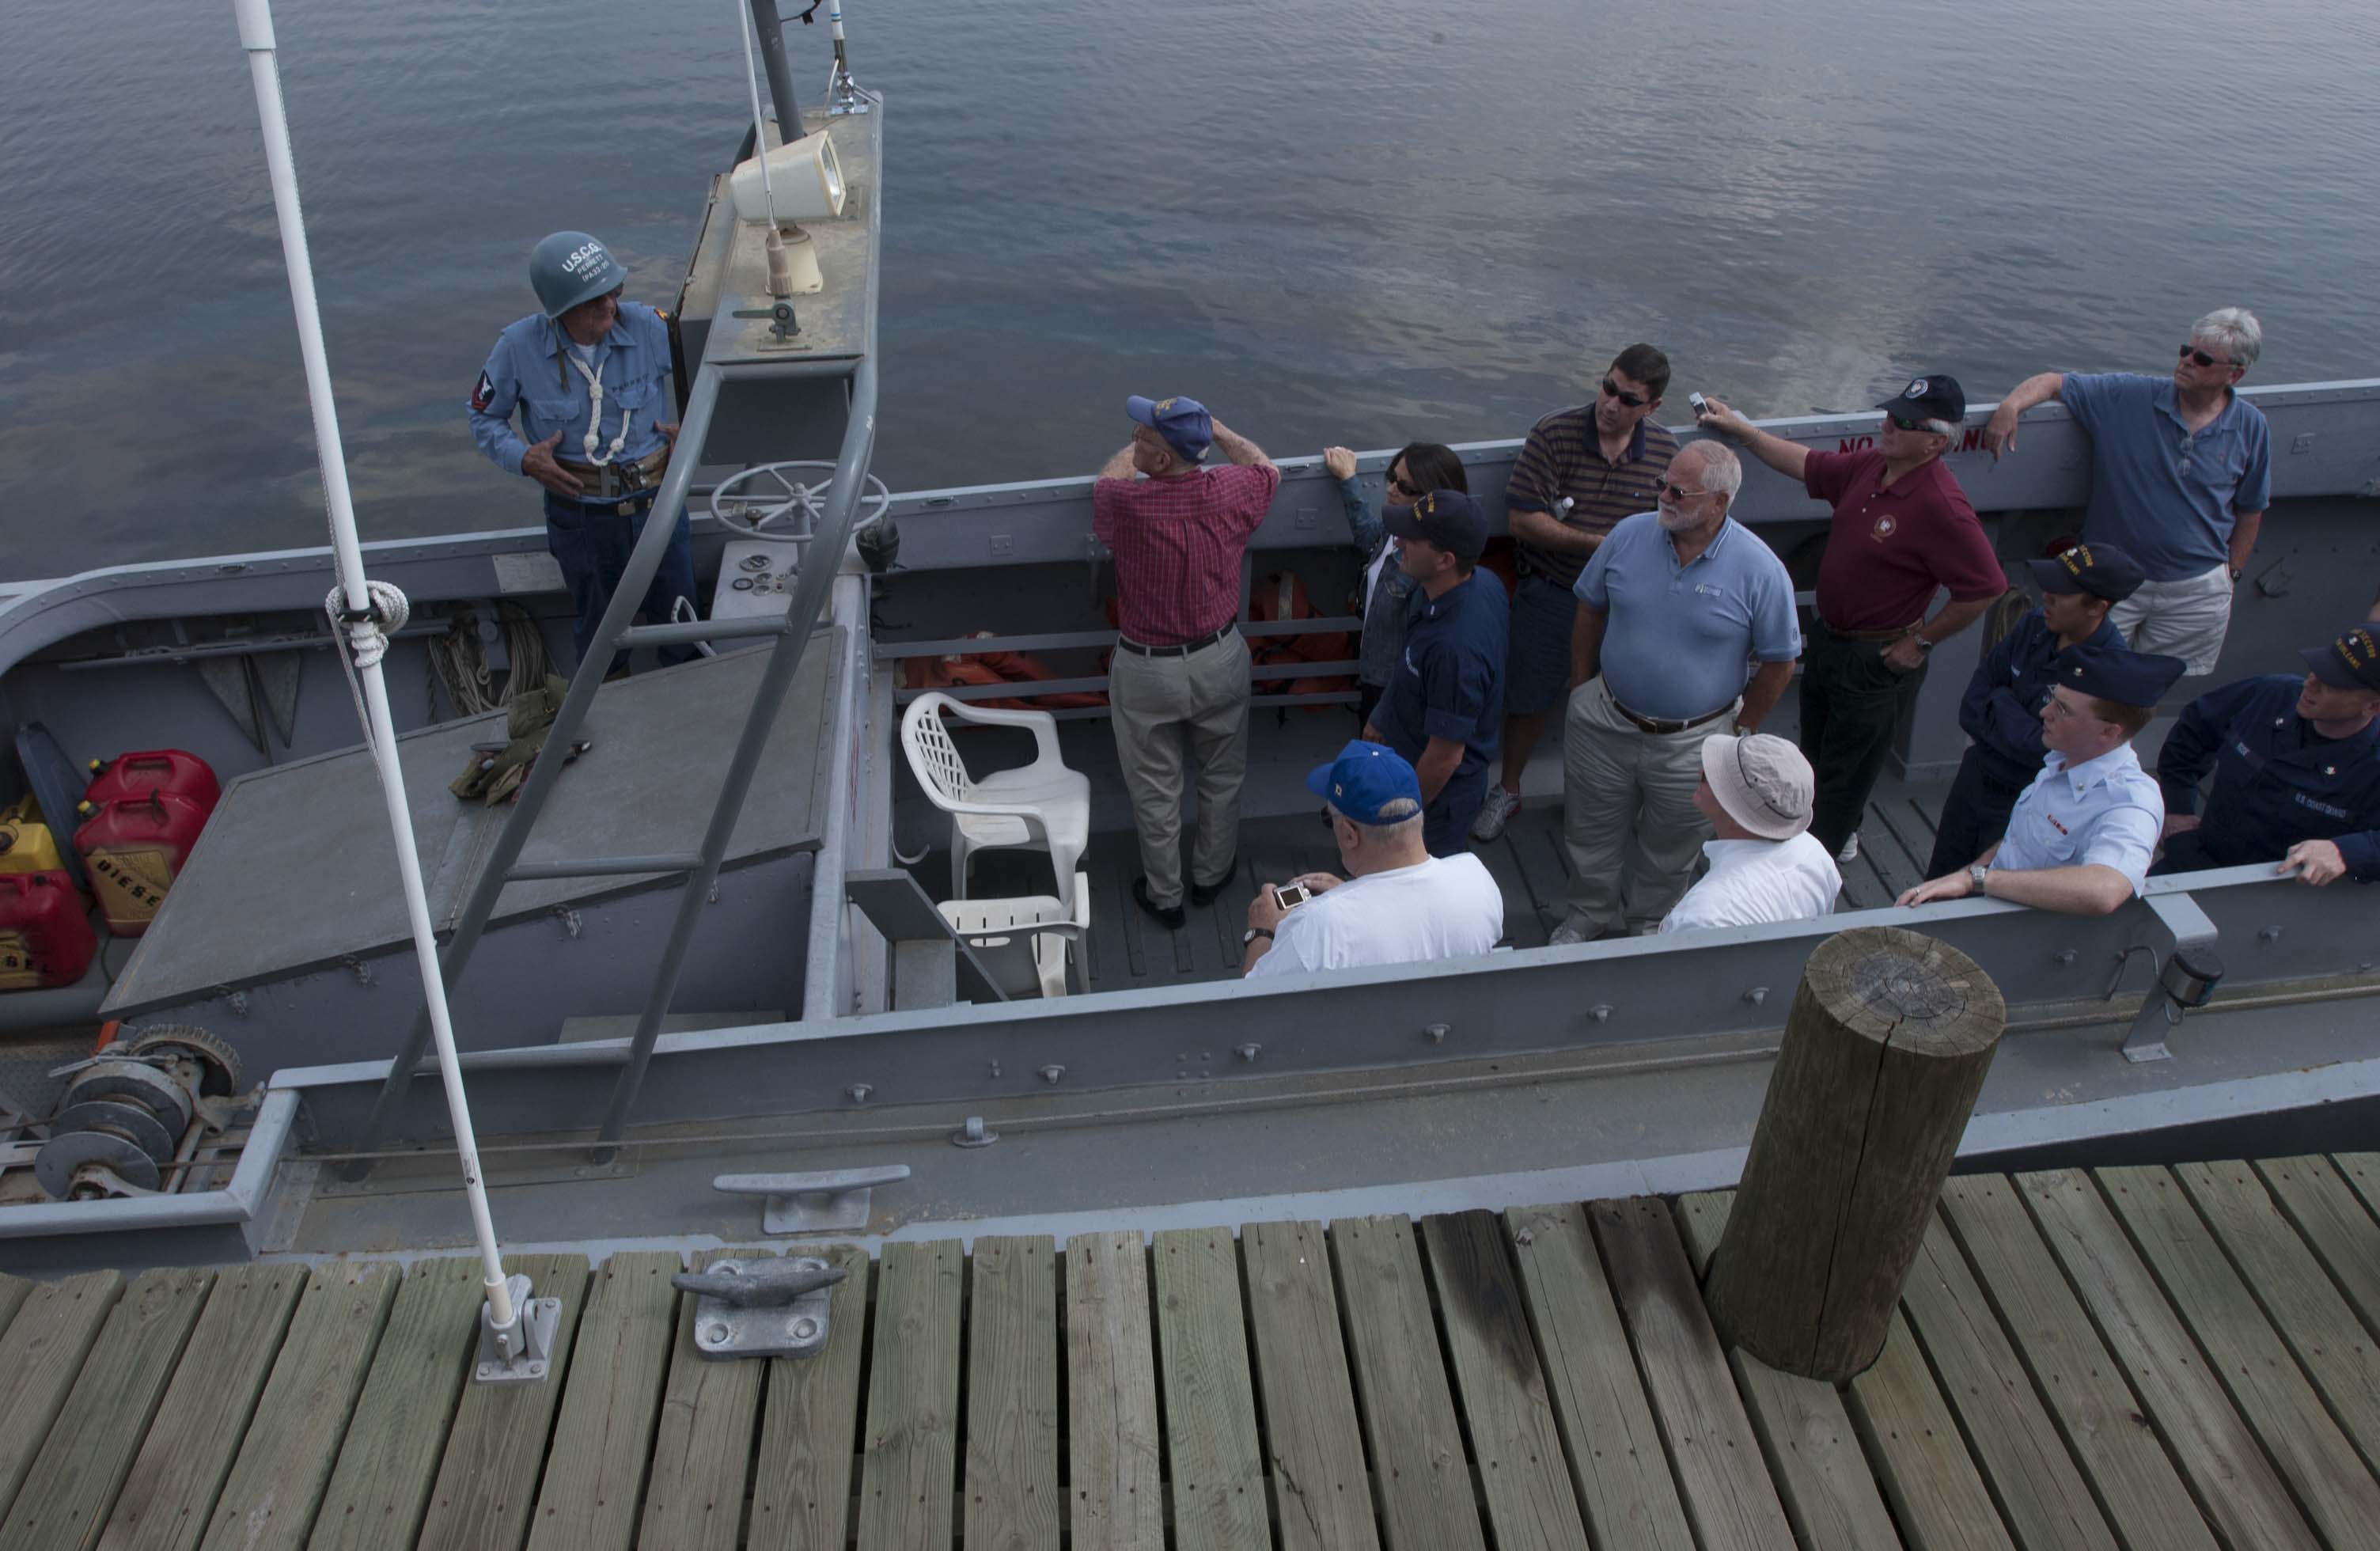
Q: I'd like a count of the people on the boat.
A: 13